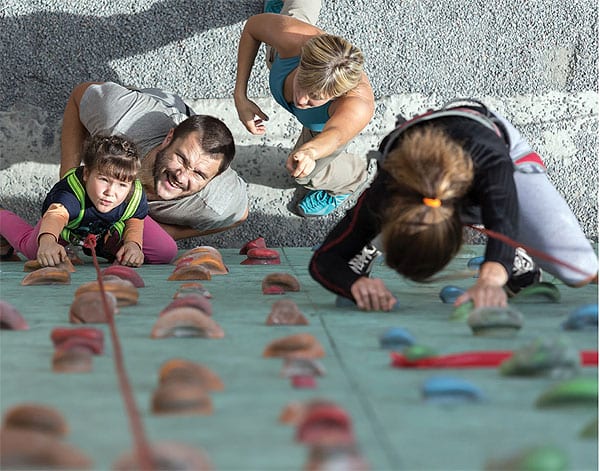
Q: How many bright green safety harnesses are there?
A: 1